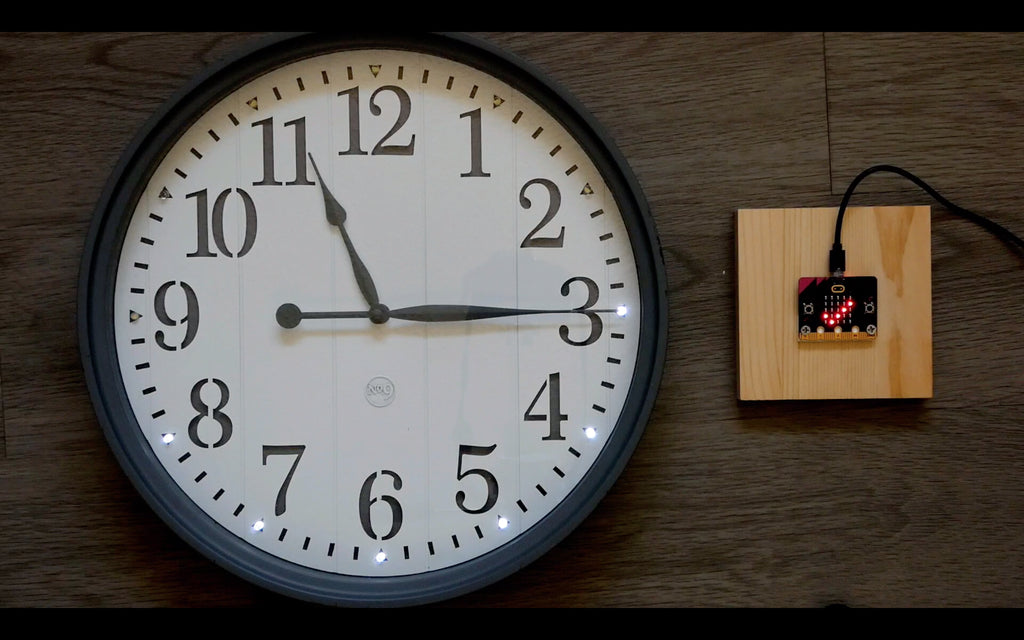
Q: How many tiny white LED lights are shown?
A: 6